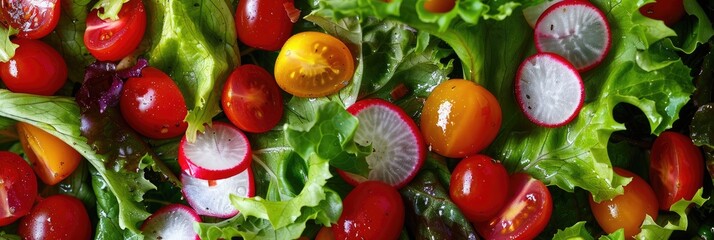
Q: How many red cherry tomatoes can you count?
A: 13